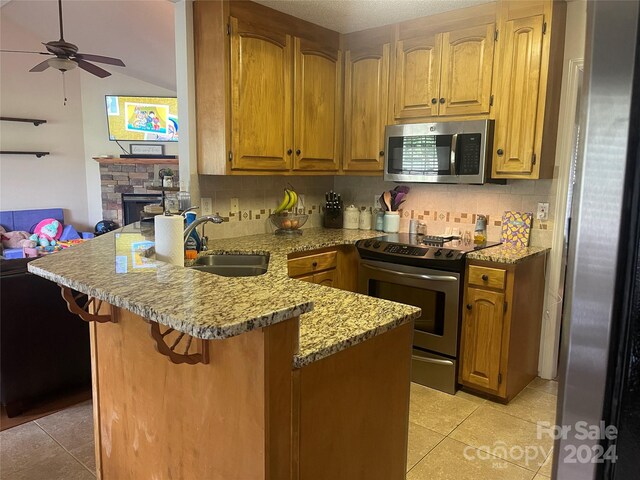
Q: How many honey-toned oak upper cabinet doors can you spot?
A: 6